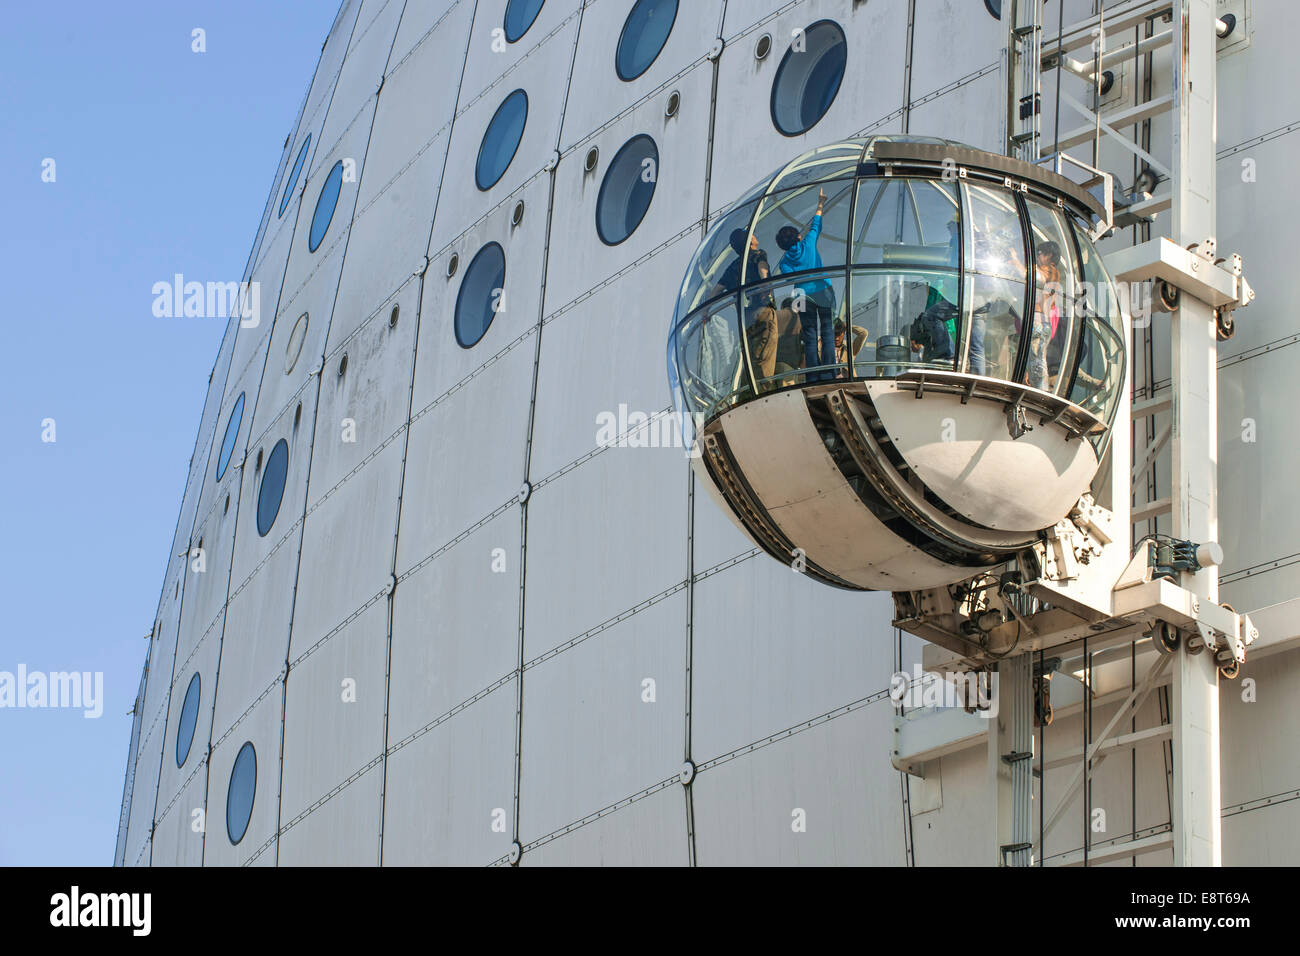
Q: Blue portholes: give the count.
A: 13